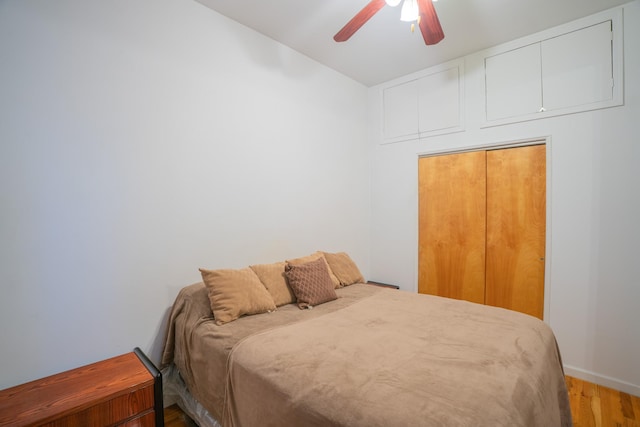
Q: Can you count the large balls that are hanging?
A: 0